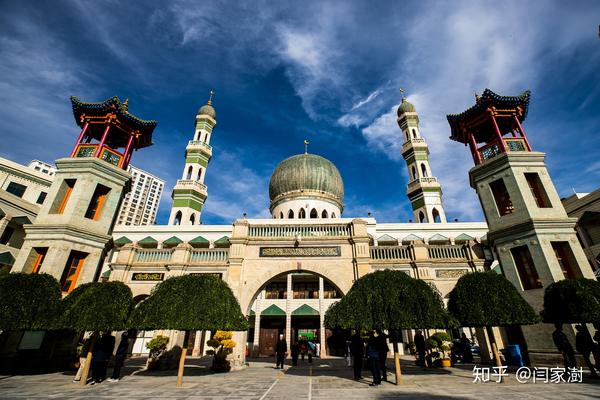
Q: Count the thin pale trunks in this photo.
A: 4